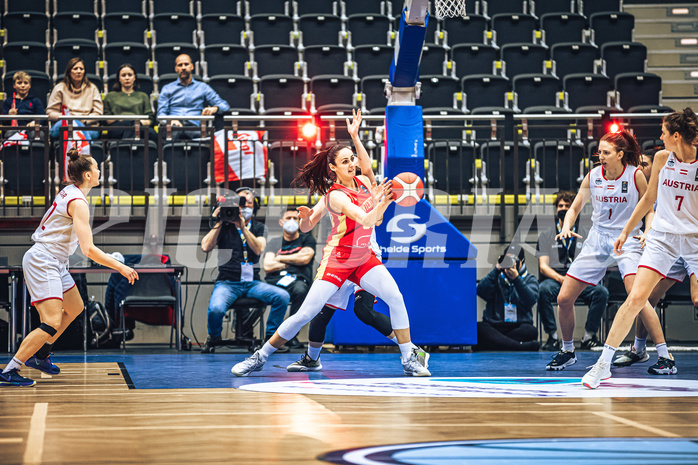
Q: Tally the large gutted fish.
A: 0